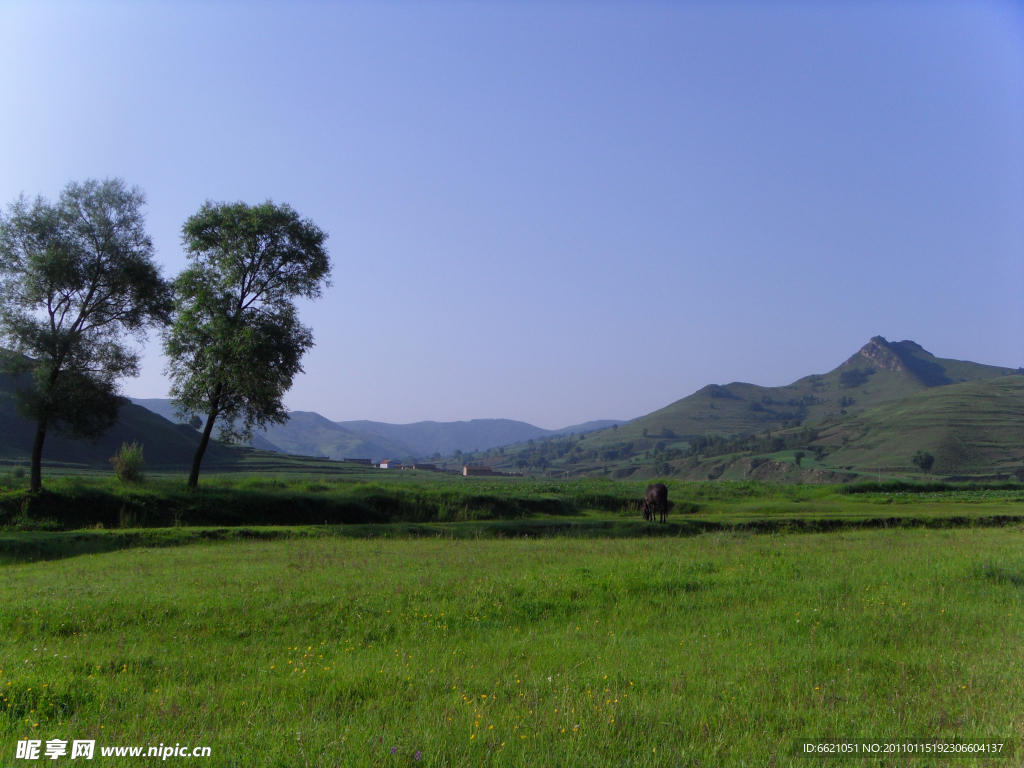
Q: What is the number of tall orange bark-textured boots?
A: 0